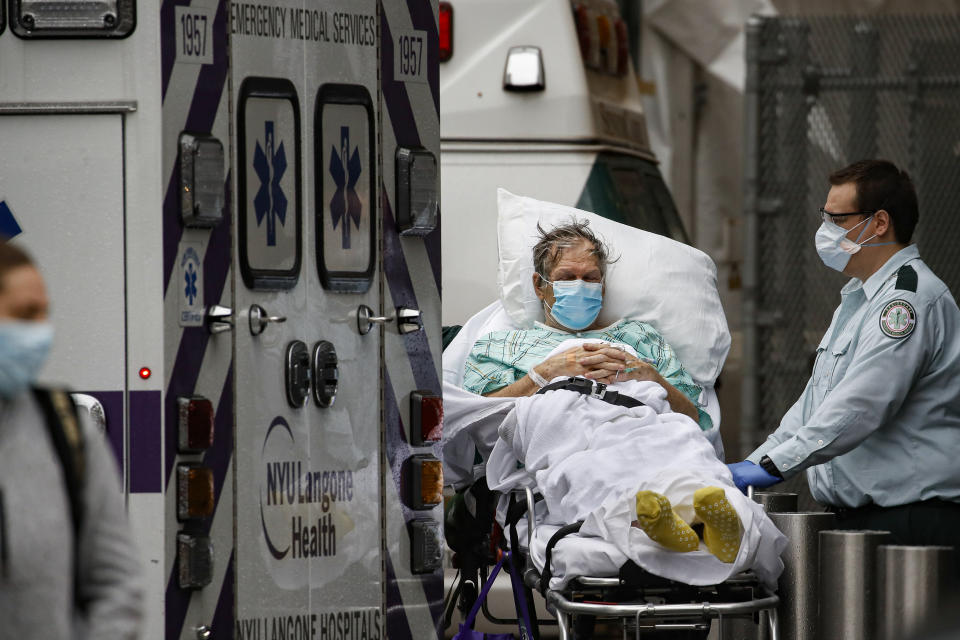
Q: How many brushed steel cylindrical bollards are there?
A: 4